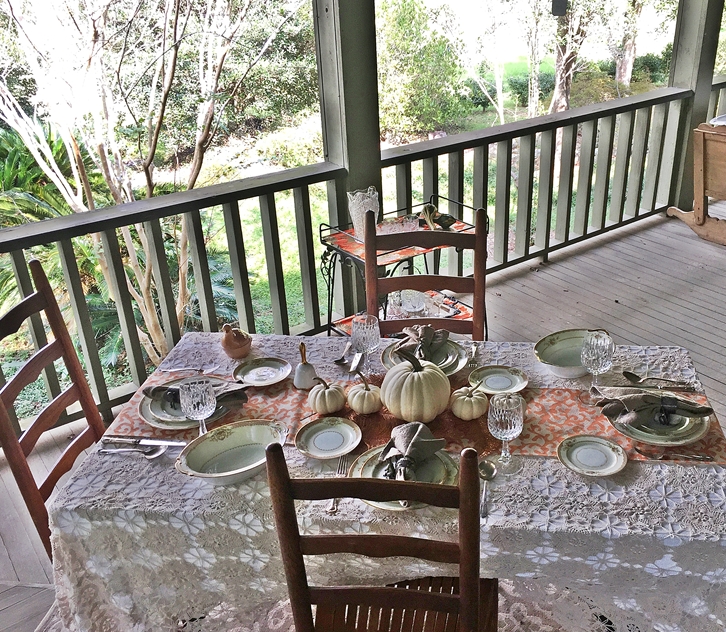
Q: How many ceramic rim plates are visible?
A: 12